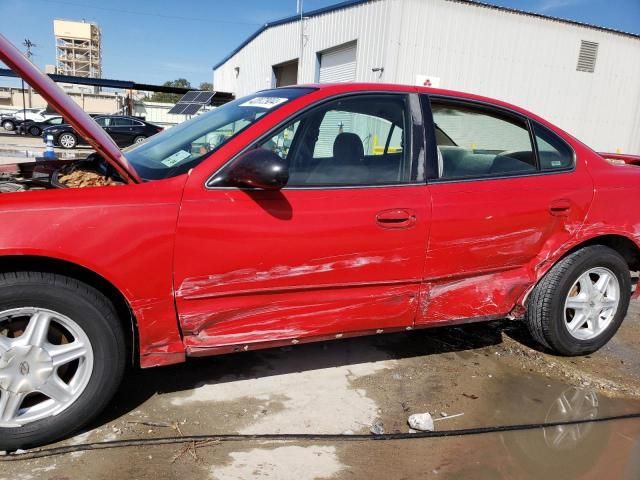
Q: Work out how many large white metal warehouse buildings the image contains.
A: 1